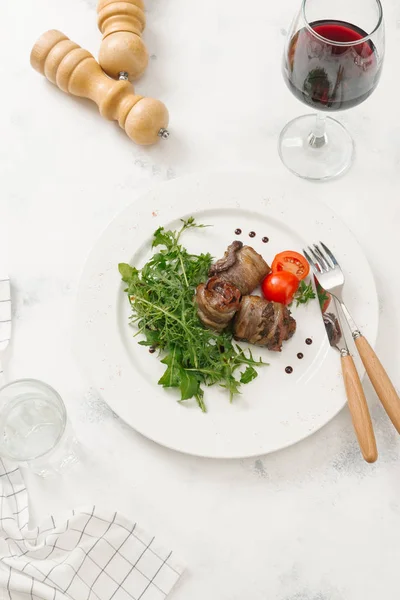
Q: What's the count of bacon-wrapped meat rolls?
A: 3